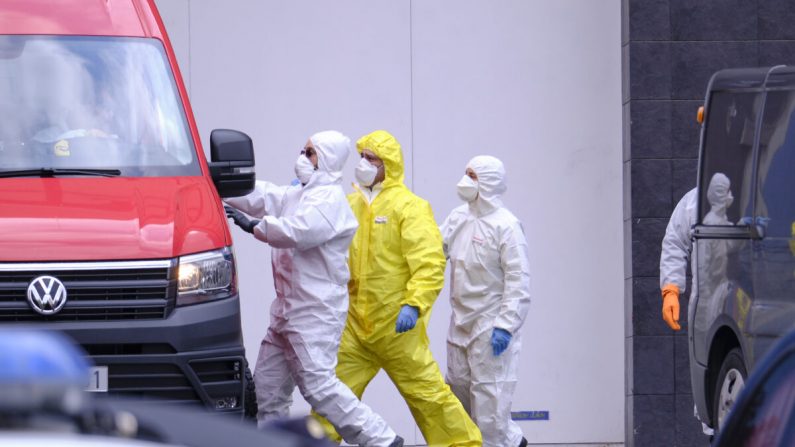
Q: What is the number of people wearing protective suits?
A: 4